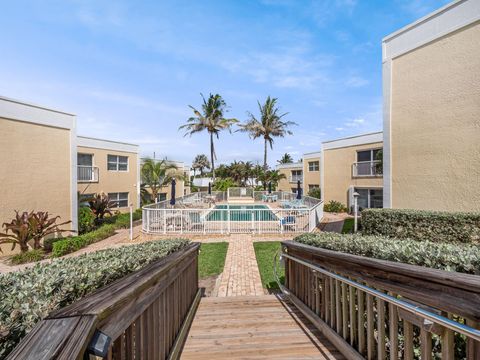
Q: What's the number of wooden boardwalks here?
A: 1